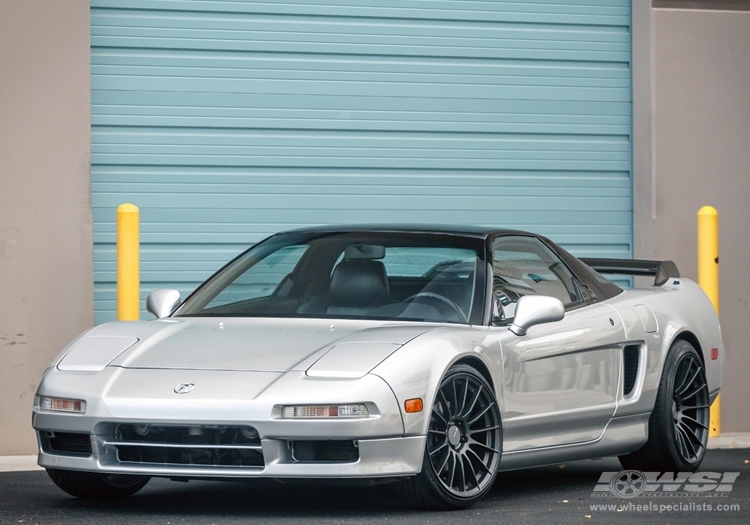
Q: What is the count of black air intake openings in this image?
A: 4